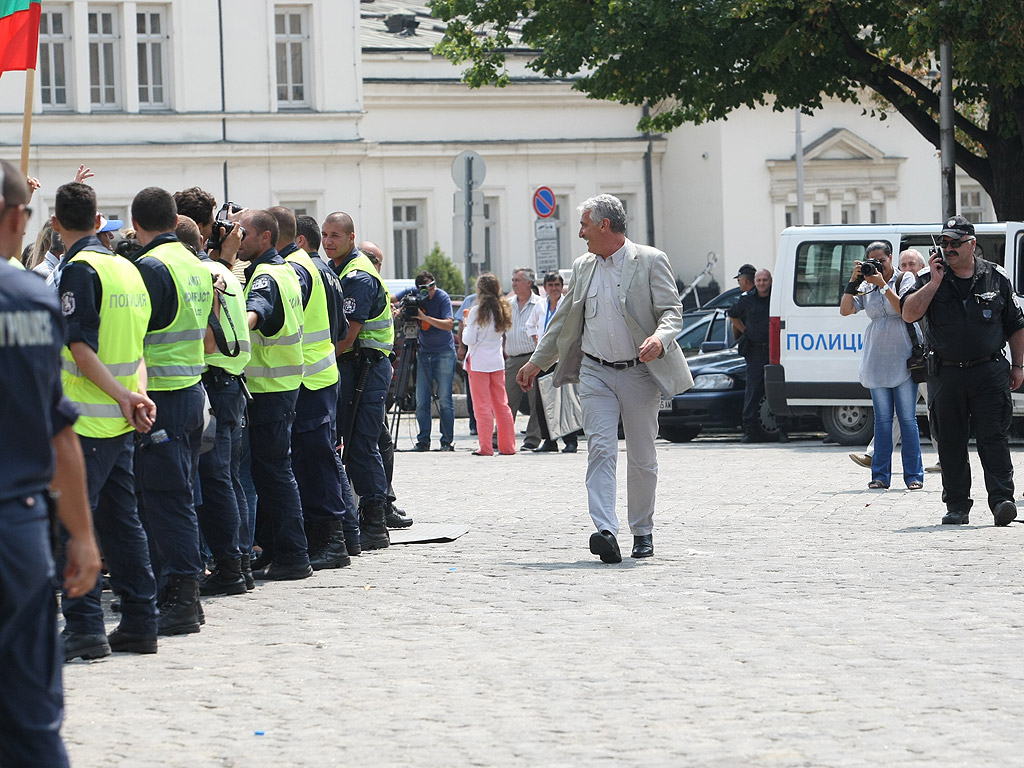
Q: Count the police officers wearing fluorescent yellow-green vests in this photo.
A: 6